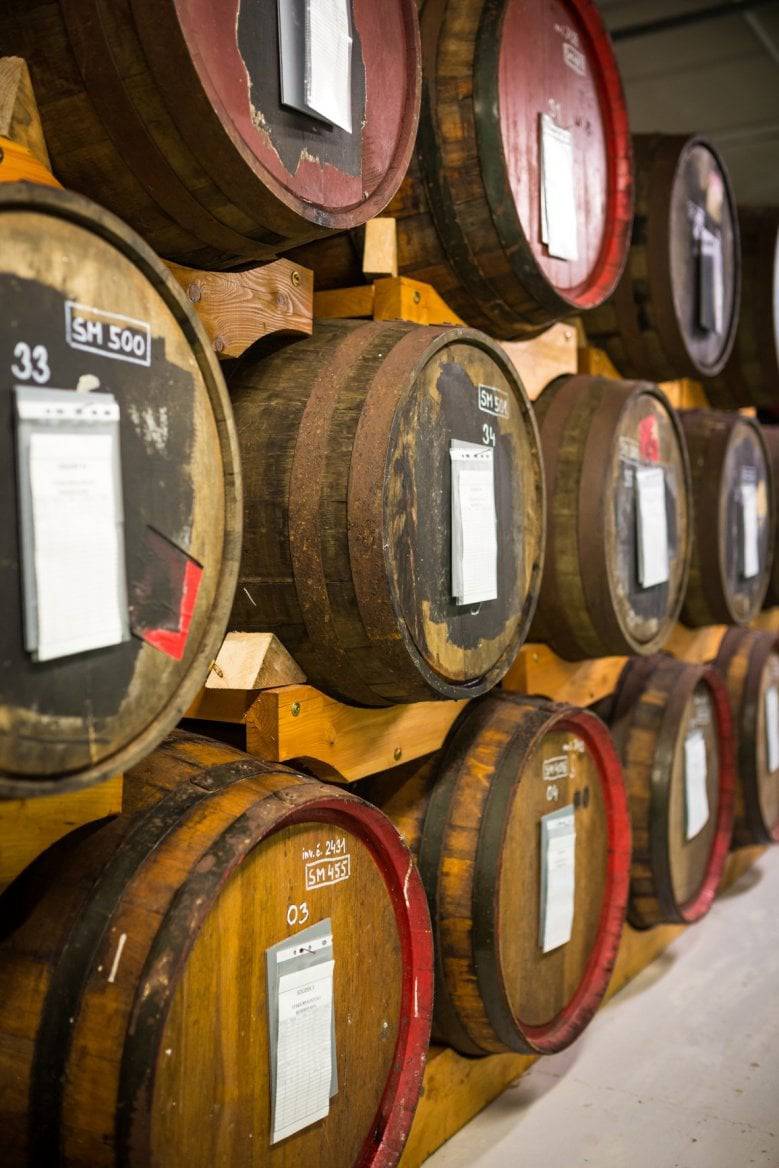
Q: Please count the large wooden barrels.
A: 13